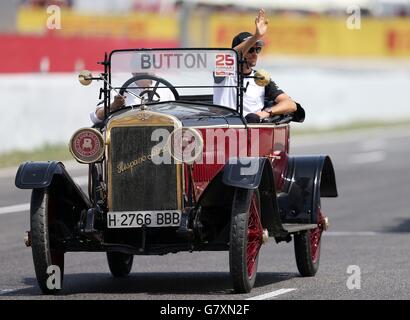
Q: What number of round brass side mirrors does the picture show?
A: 2